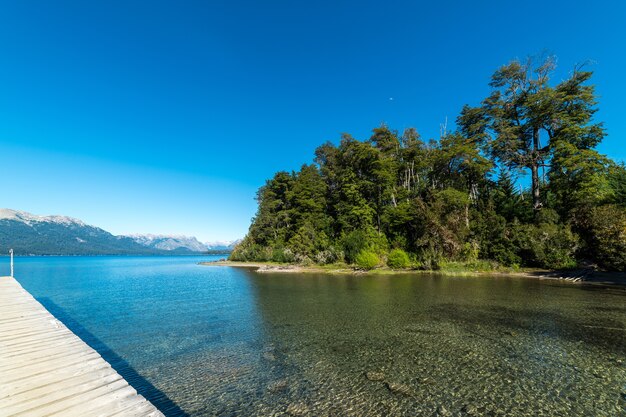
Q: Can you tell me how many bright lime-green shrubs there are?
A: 2